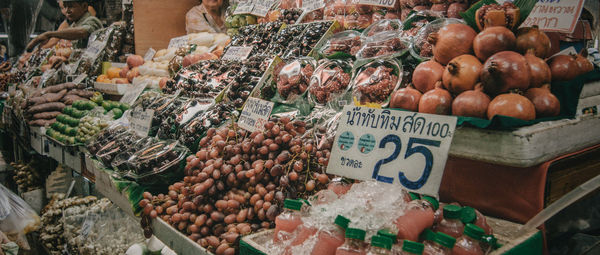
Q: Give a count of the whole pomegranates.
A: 14